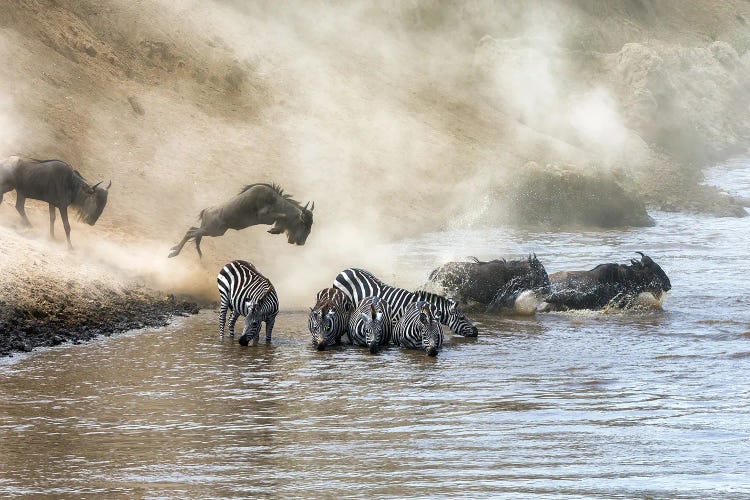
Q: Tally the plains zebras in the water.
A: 5